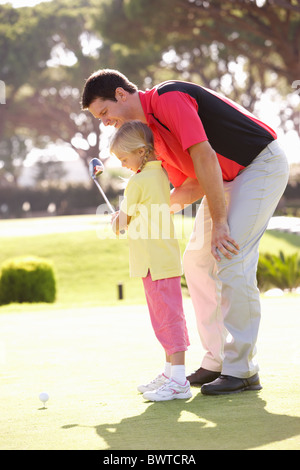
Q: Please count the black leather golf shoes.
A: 2